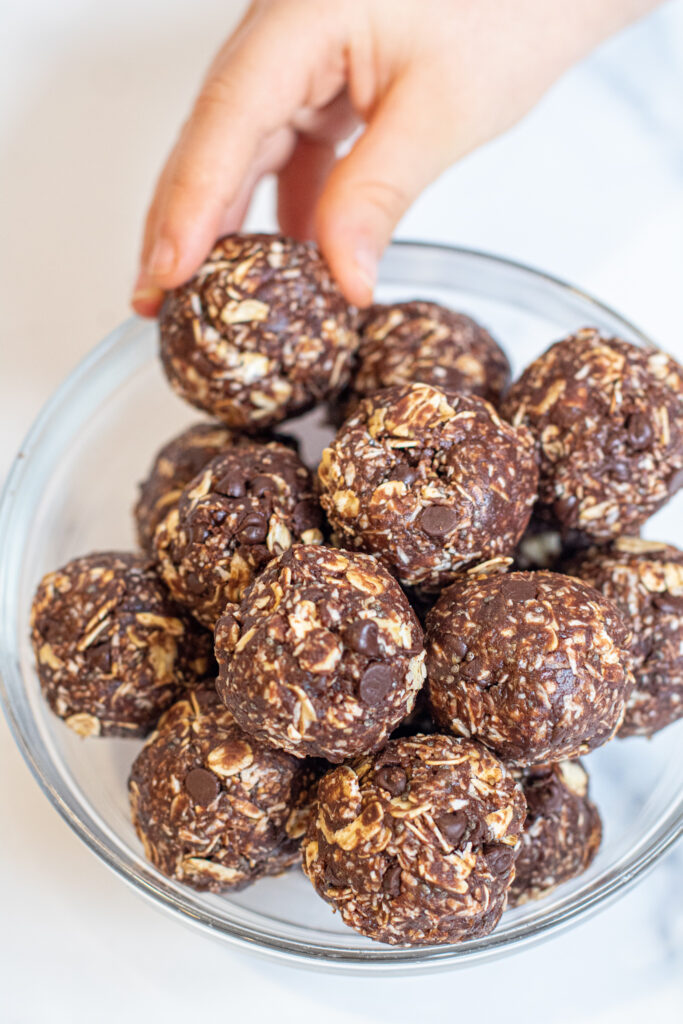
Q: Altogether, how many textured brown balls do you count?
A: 13